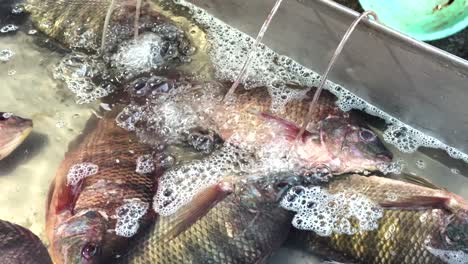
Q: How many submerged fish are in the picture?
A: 7